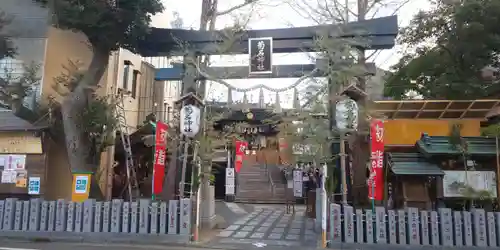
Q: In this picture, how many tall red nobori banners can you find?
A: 3